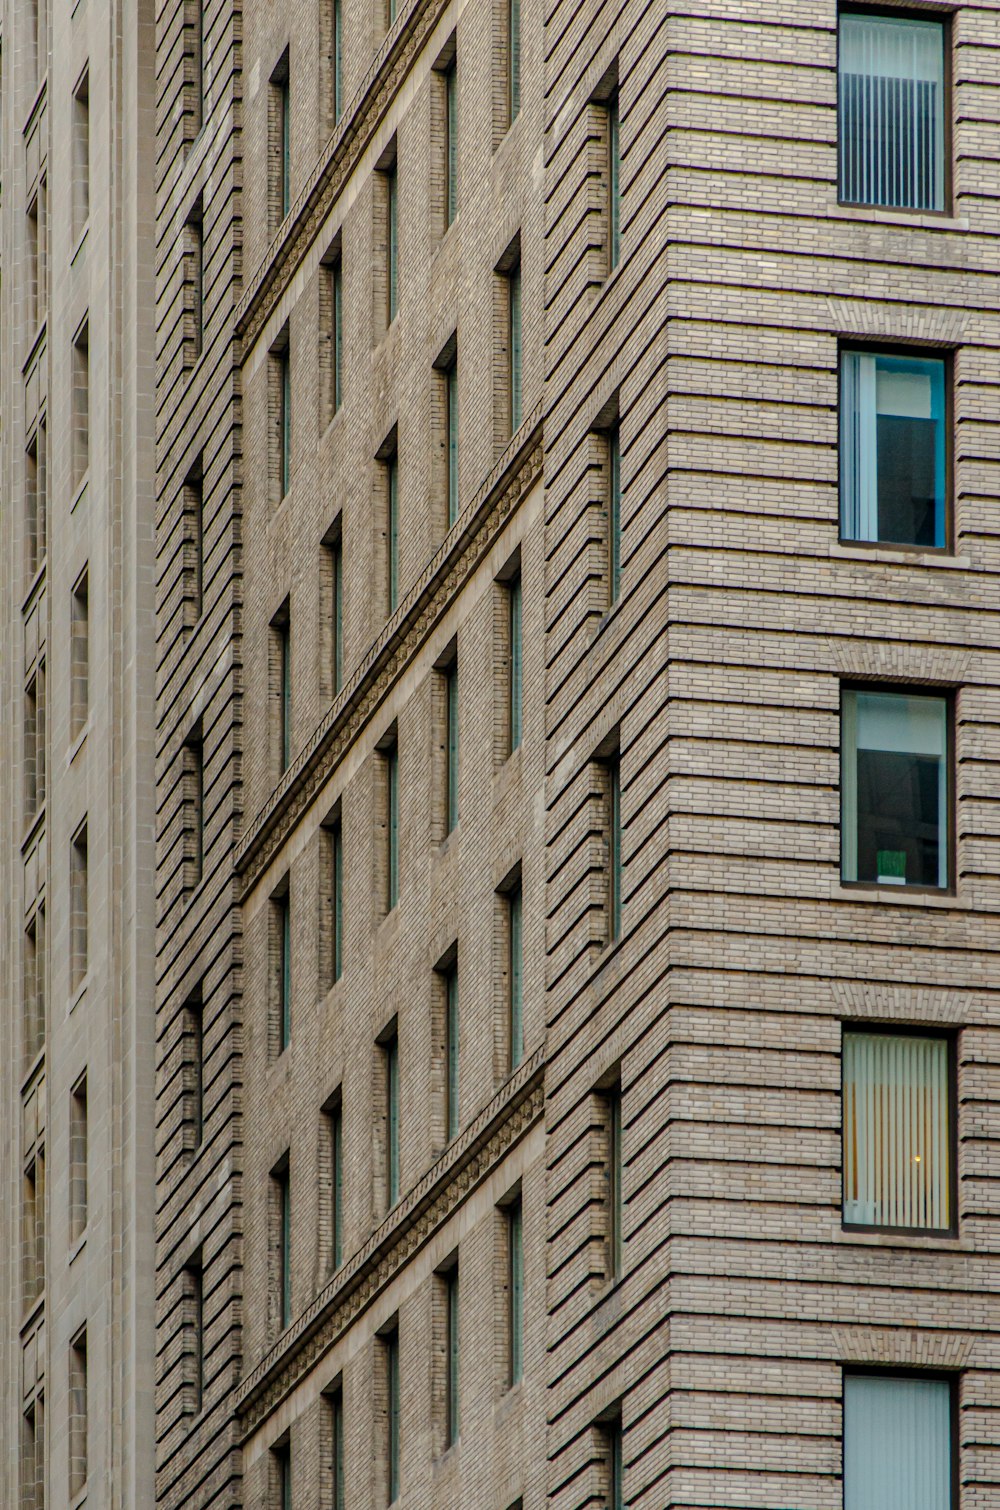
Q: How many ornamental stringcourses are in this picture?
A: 3